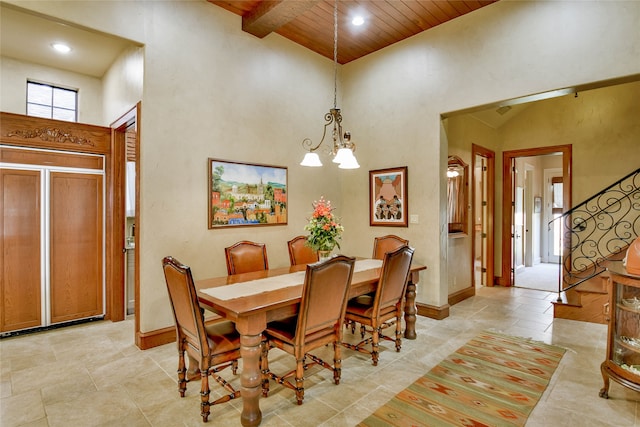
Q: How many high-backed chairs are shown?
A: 6